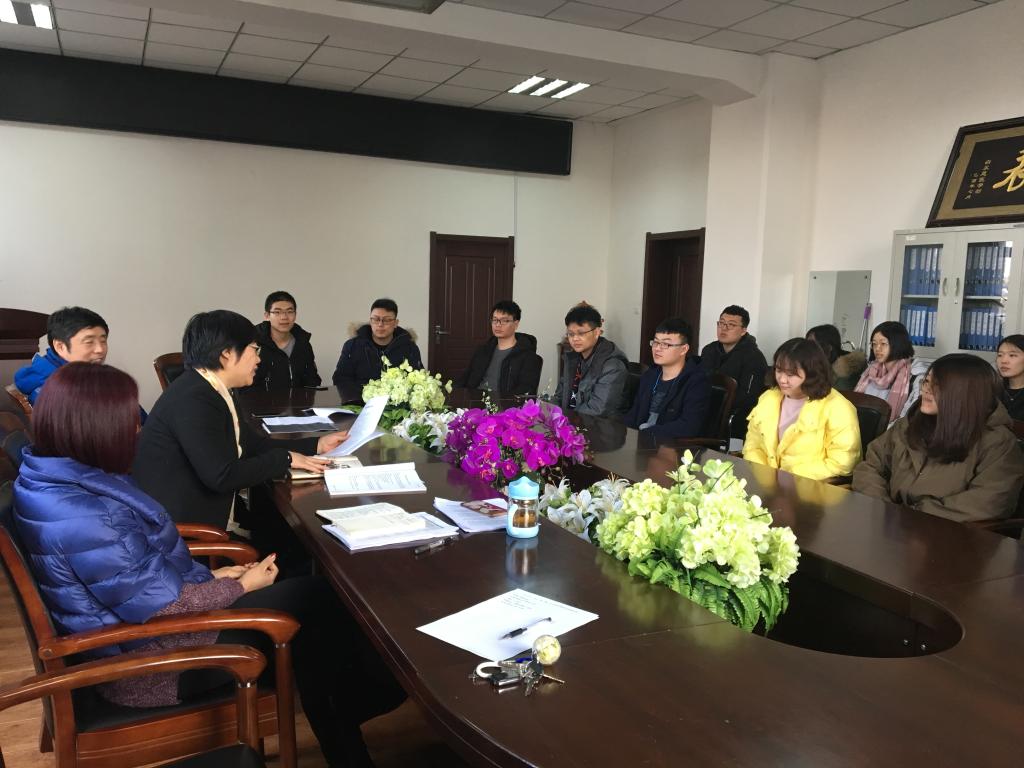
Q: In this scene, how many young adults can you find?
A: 11